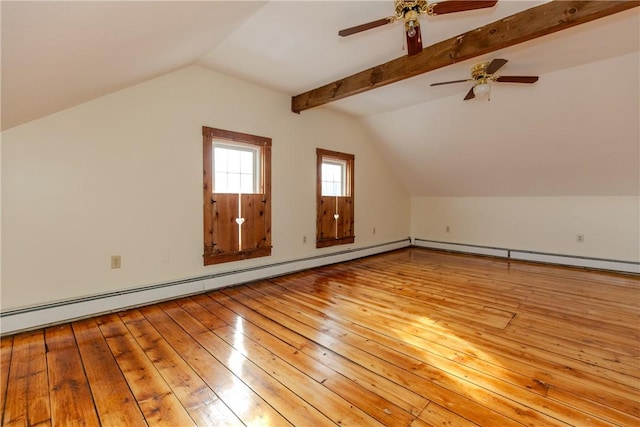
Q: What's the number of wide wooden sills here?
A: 2